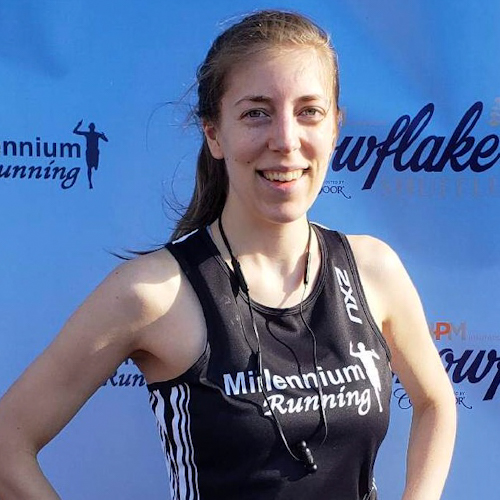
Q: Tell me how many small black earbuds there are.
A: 2